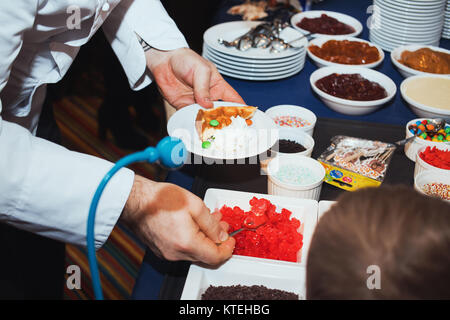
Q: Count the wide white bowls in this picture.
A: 5